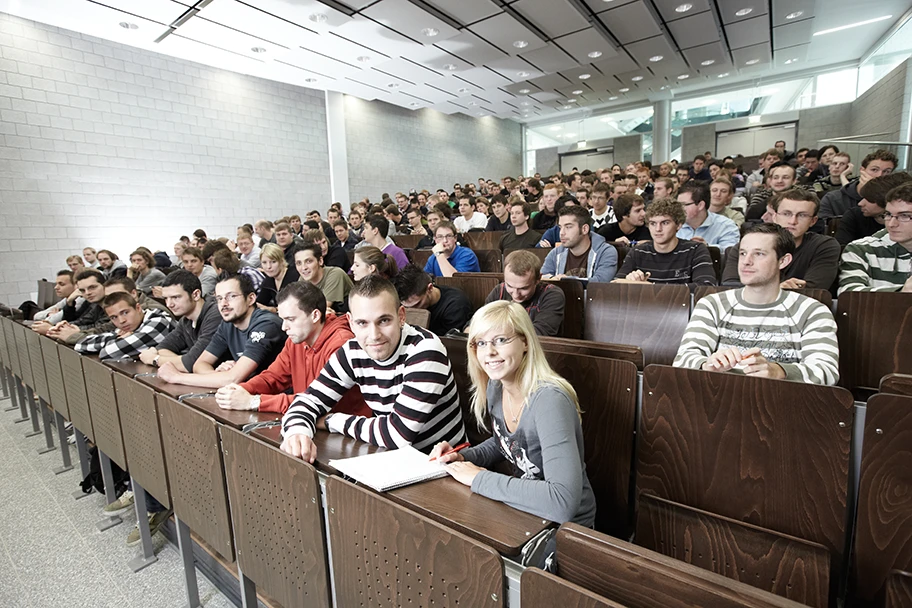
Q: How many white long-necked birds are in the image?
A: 0